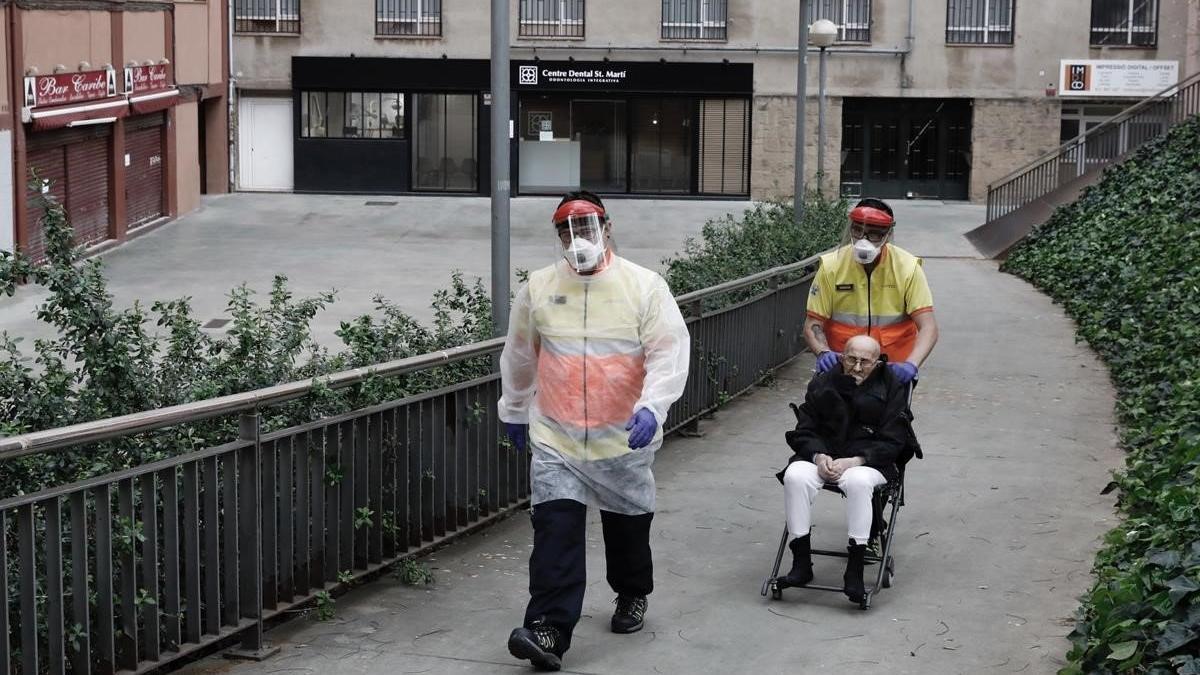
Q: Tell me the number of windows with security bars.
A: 7